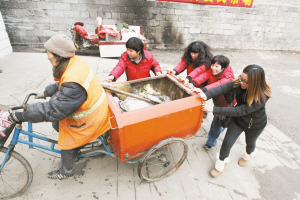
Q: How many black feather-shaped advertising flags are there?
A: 0